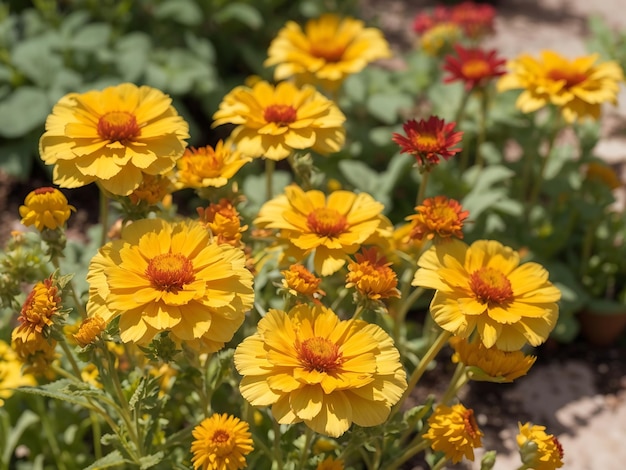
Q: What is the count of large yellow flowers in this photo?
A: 8